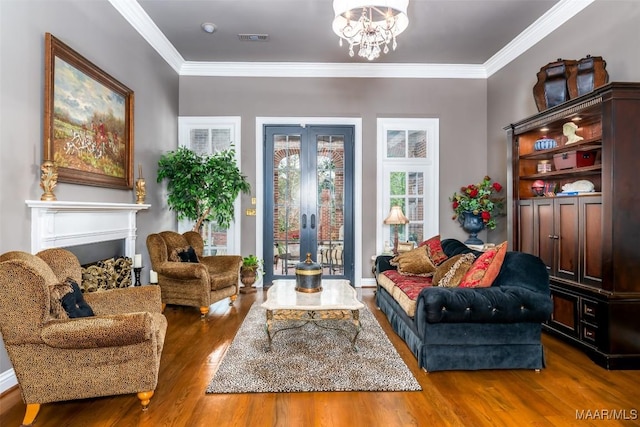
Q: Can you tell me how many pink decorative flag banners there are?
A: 0